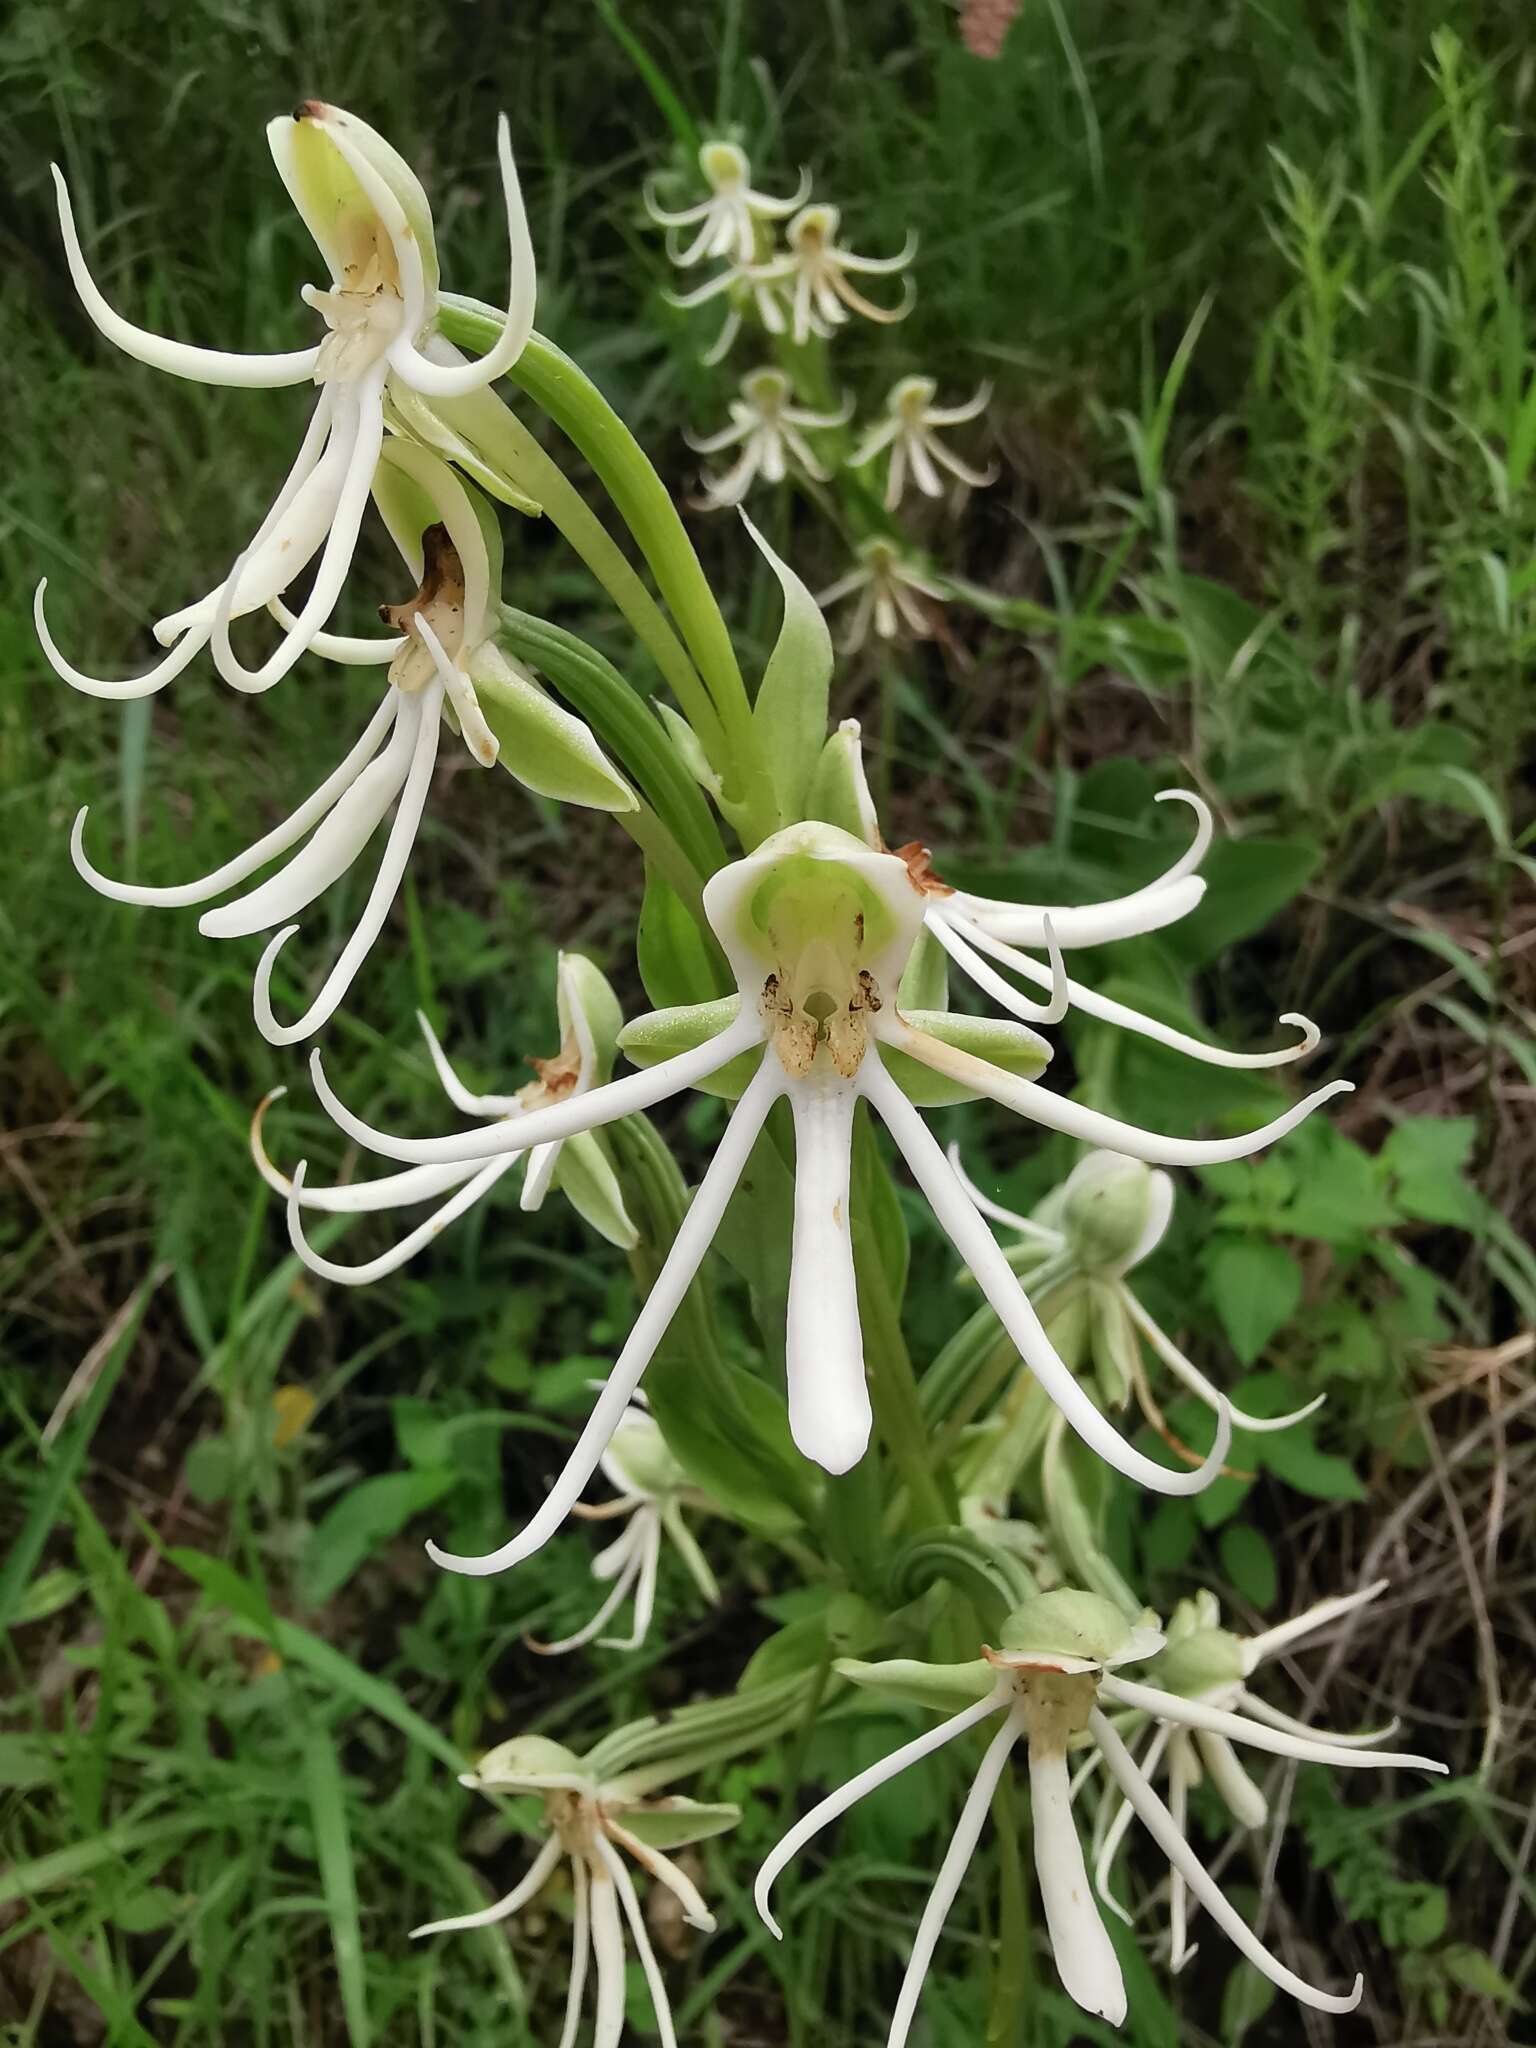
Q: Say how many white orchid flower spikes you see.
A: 2